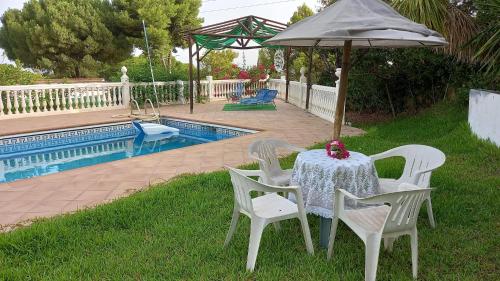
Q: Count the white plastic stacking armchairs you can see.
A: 4